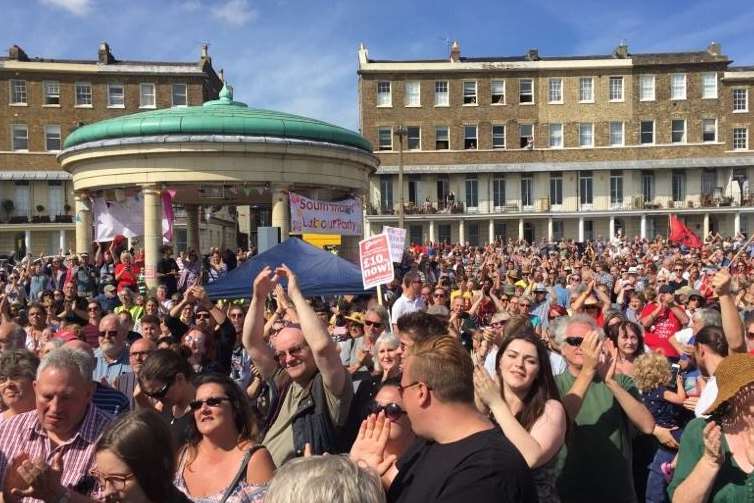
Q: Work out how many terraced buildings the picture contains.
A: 2